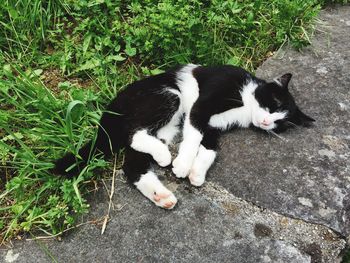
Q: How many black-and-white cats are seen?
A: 1